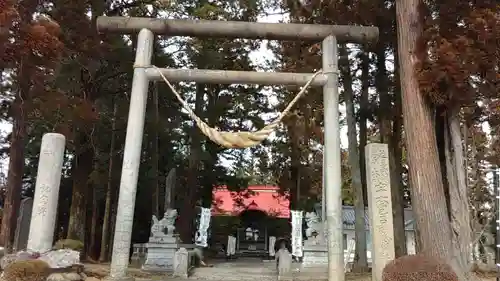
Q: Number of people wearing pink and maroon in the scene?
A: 0